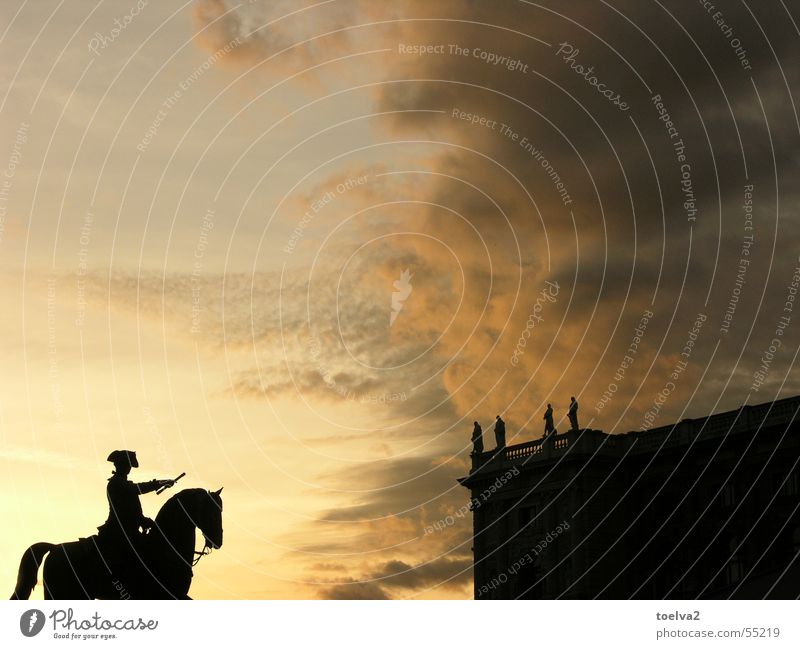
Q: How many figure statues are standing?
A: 4